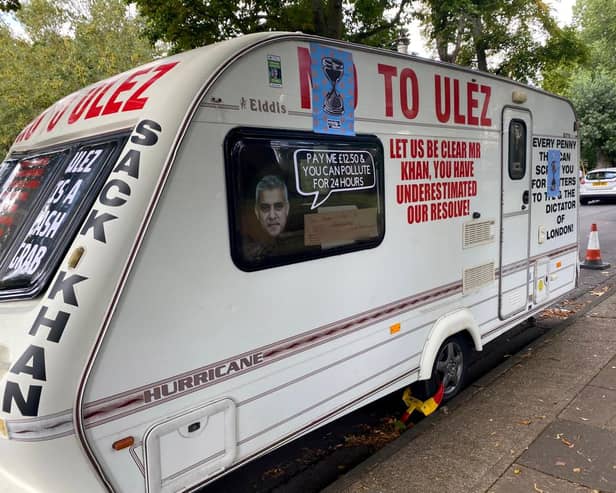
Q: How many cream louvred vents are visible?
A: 2